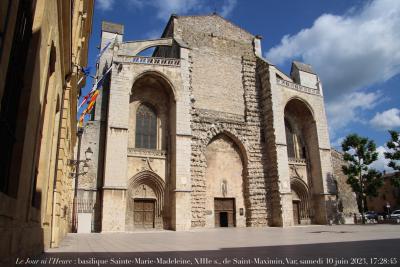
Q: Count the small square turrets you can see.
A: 2